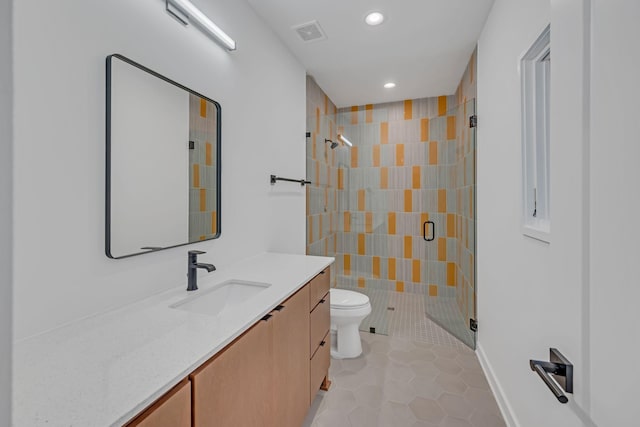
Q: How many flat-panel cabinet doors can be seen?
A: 2